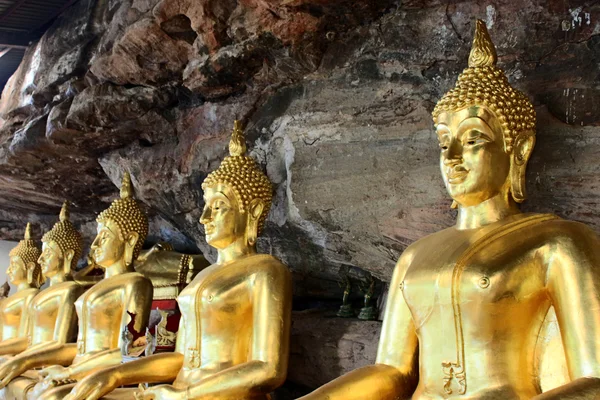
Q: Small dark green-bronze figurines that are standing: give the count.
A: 2